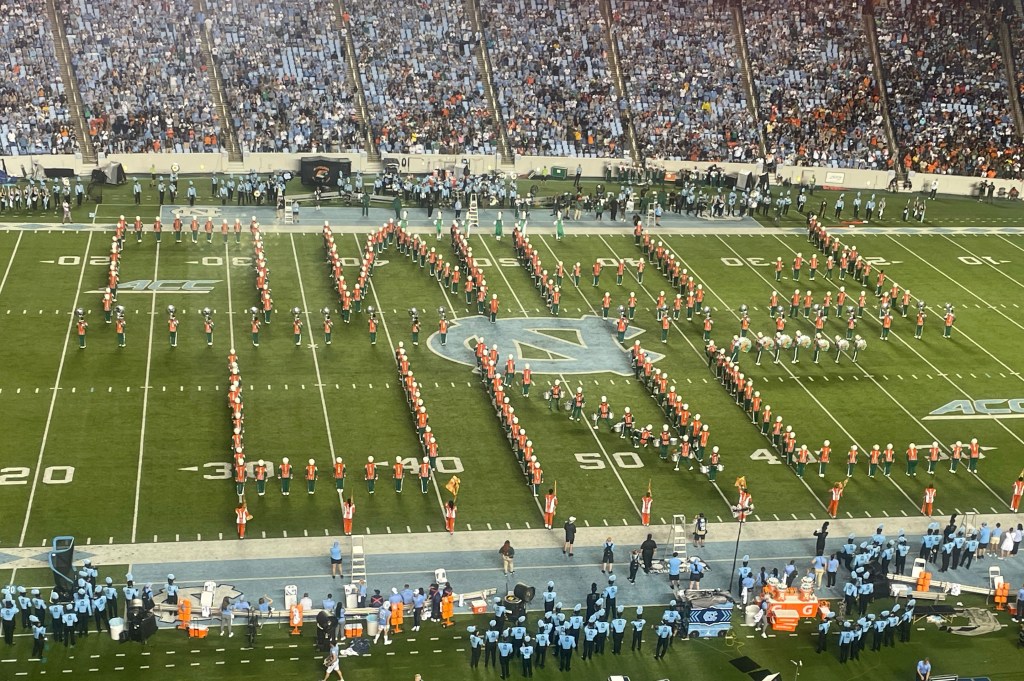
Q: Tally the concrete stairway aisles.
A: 8